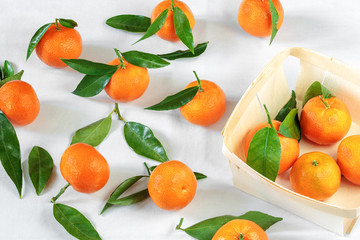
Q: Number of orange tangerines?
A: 13